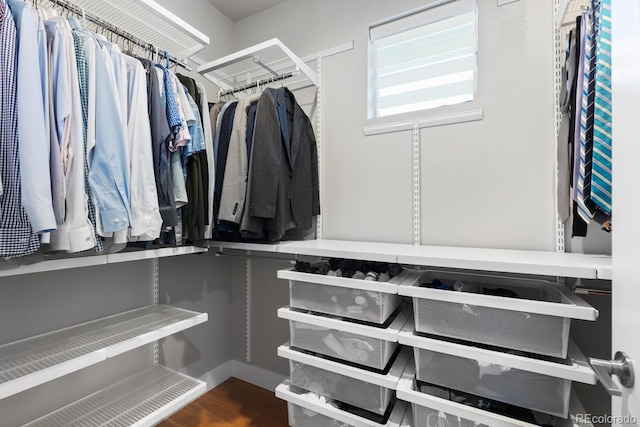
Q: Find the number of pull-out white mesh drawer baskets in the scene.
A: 7